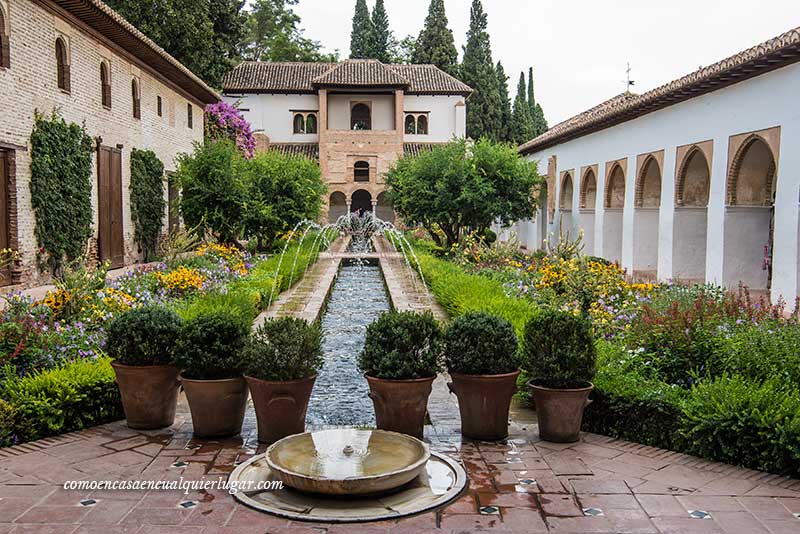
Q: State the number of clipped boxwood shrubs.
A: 6